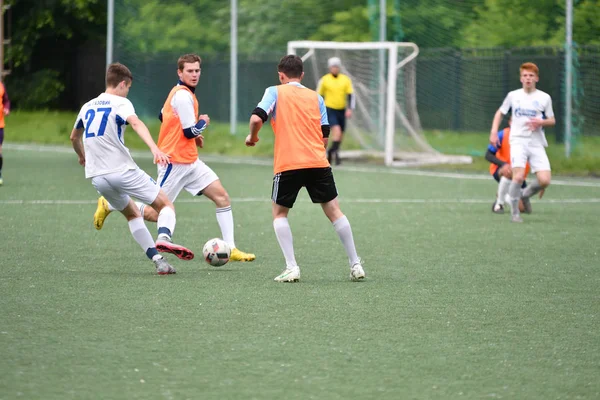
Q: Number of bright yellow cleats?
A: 2